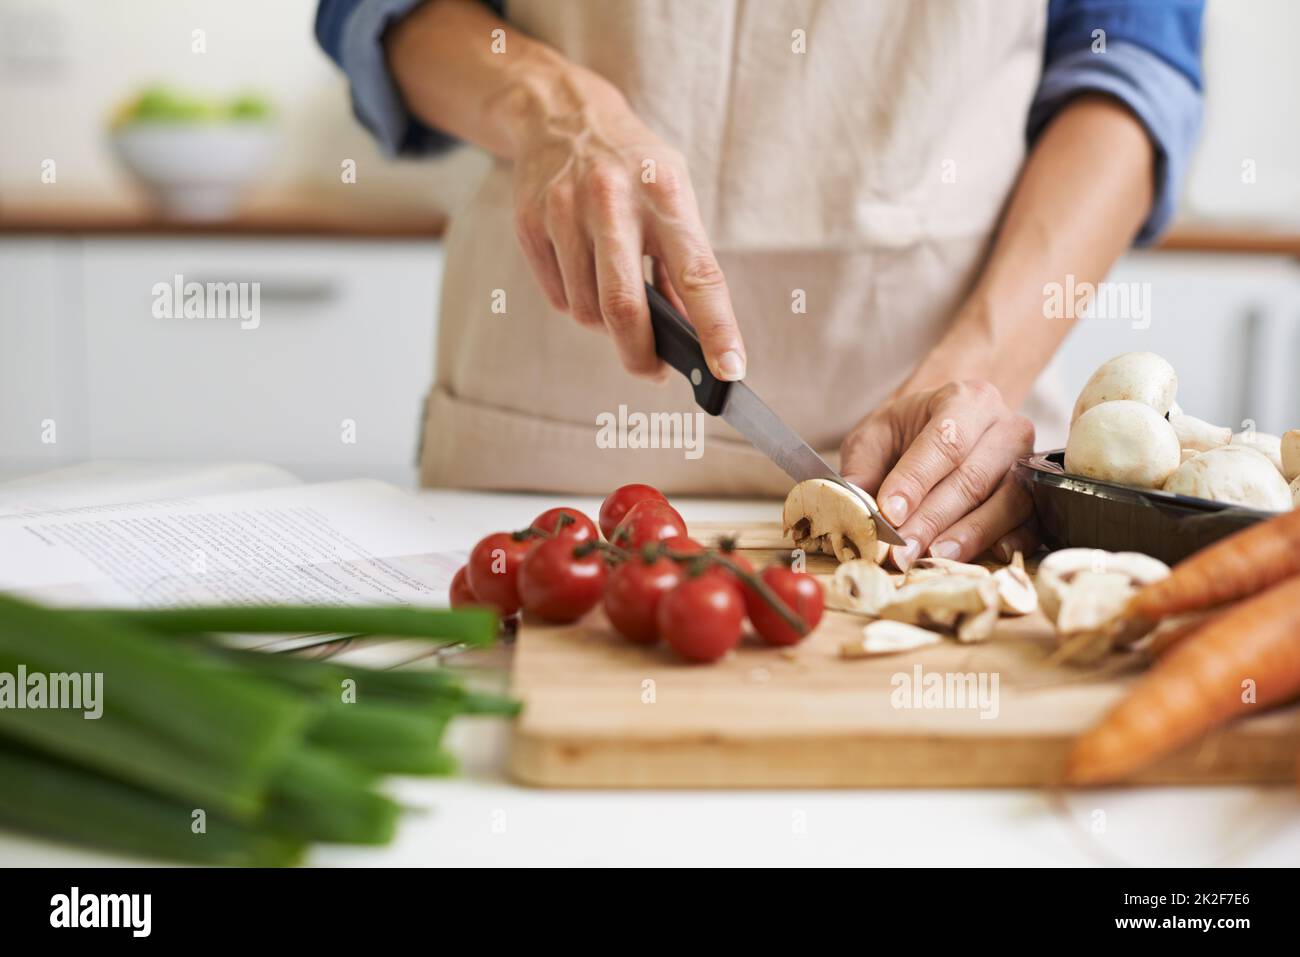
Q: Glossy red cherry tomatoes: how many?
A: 11